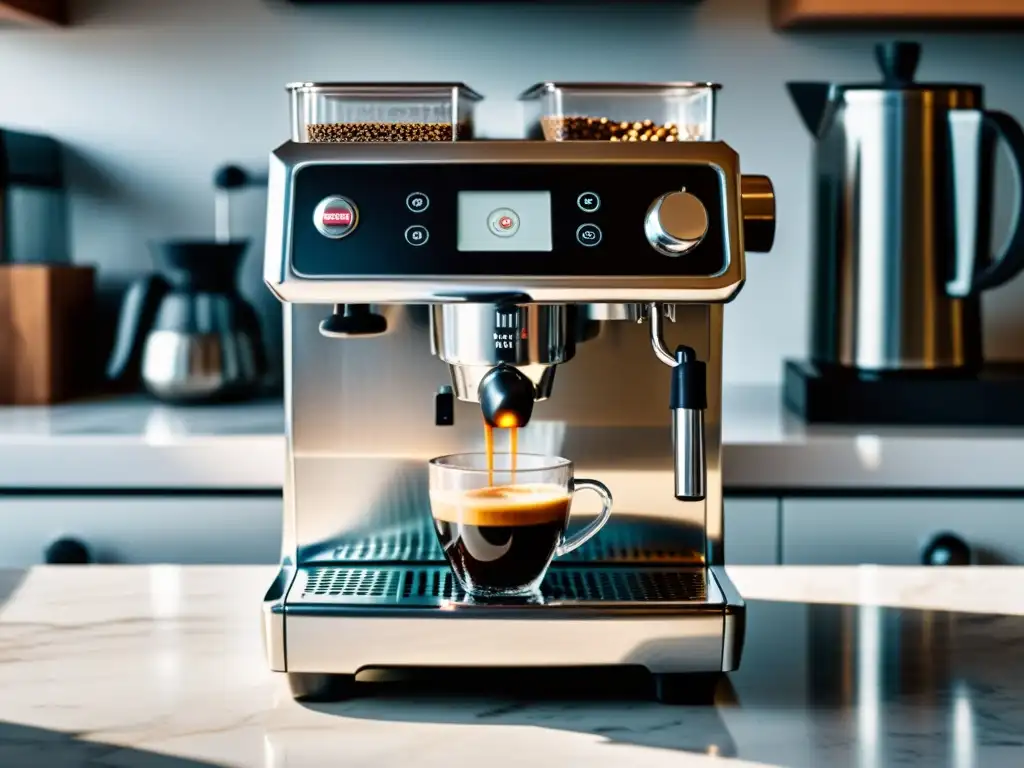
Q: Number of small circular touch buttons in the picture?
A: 4